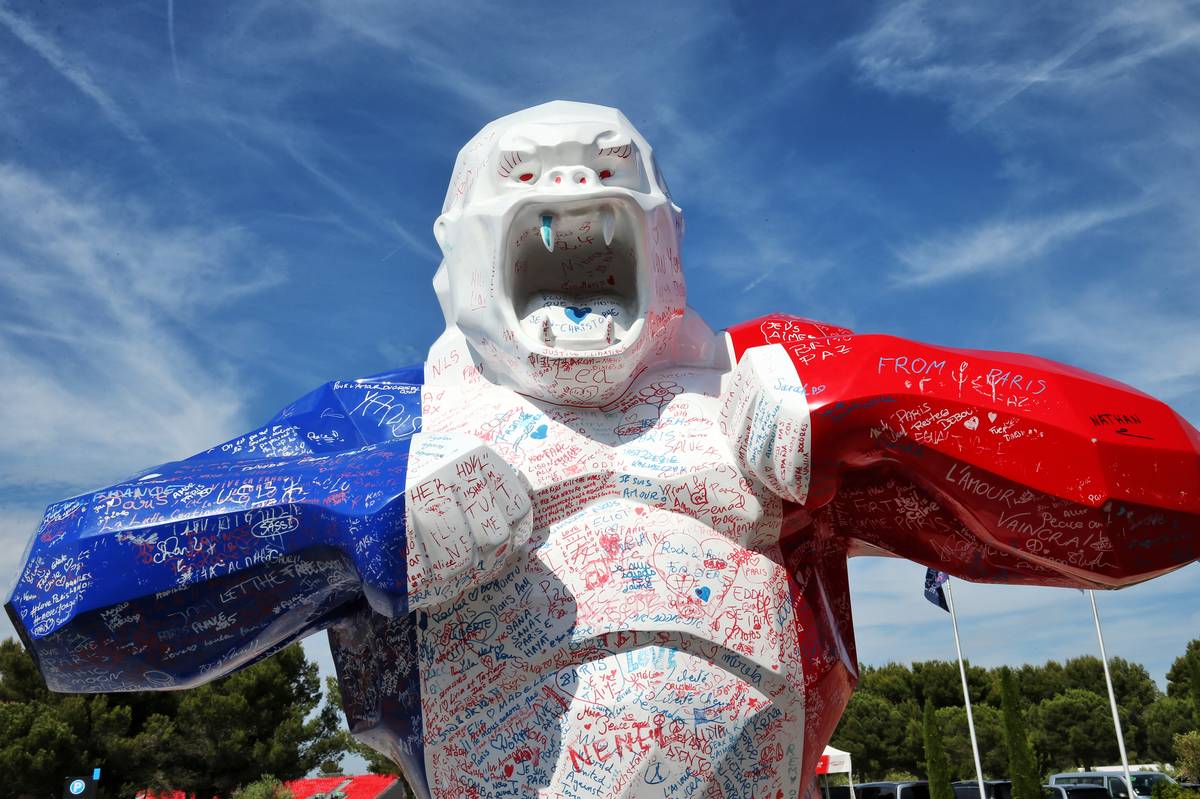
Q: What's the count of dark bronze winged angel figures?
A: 0